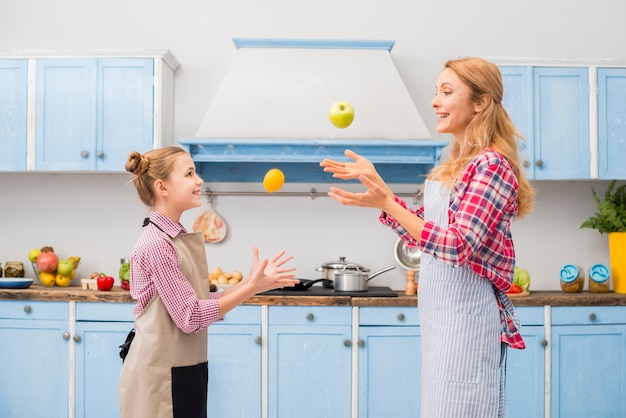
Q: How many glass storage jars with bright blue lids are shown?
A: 2